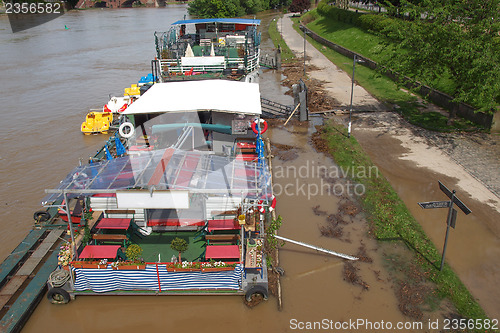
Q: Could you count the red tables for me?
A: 4